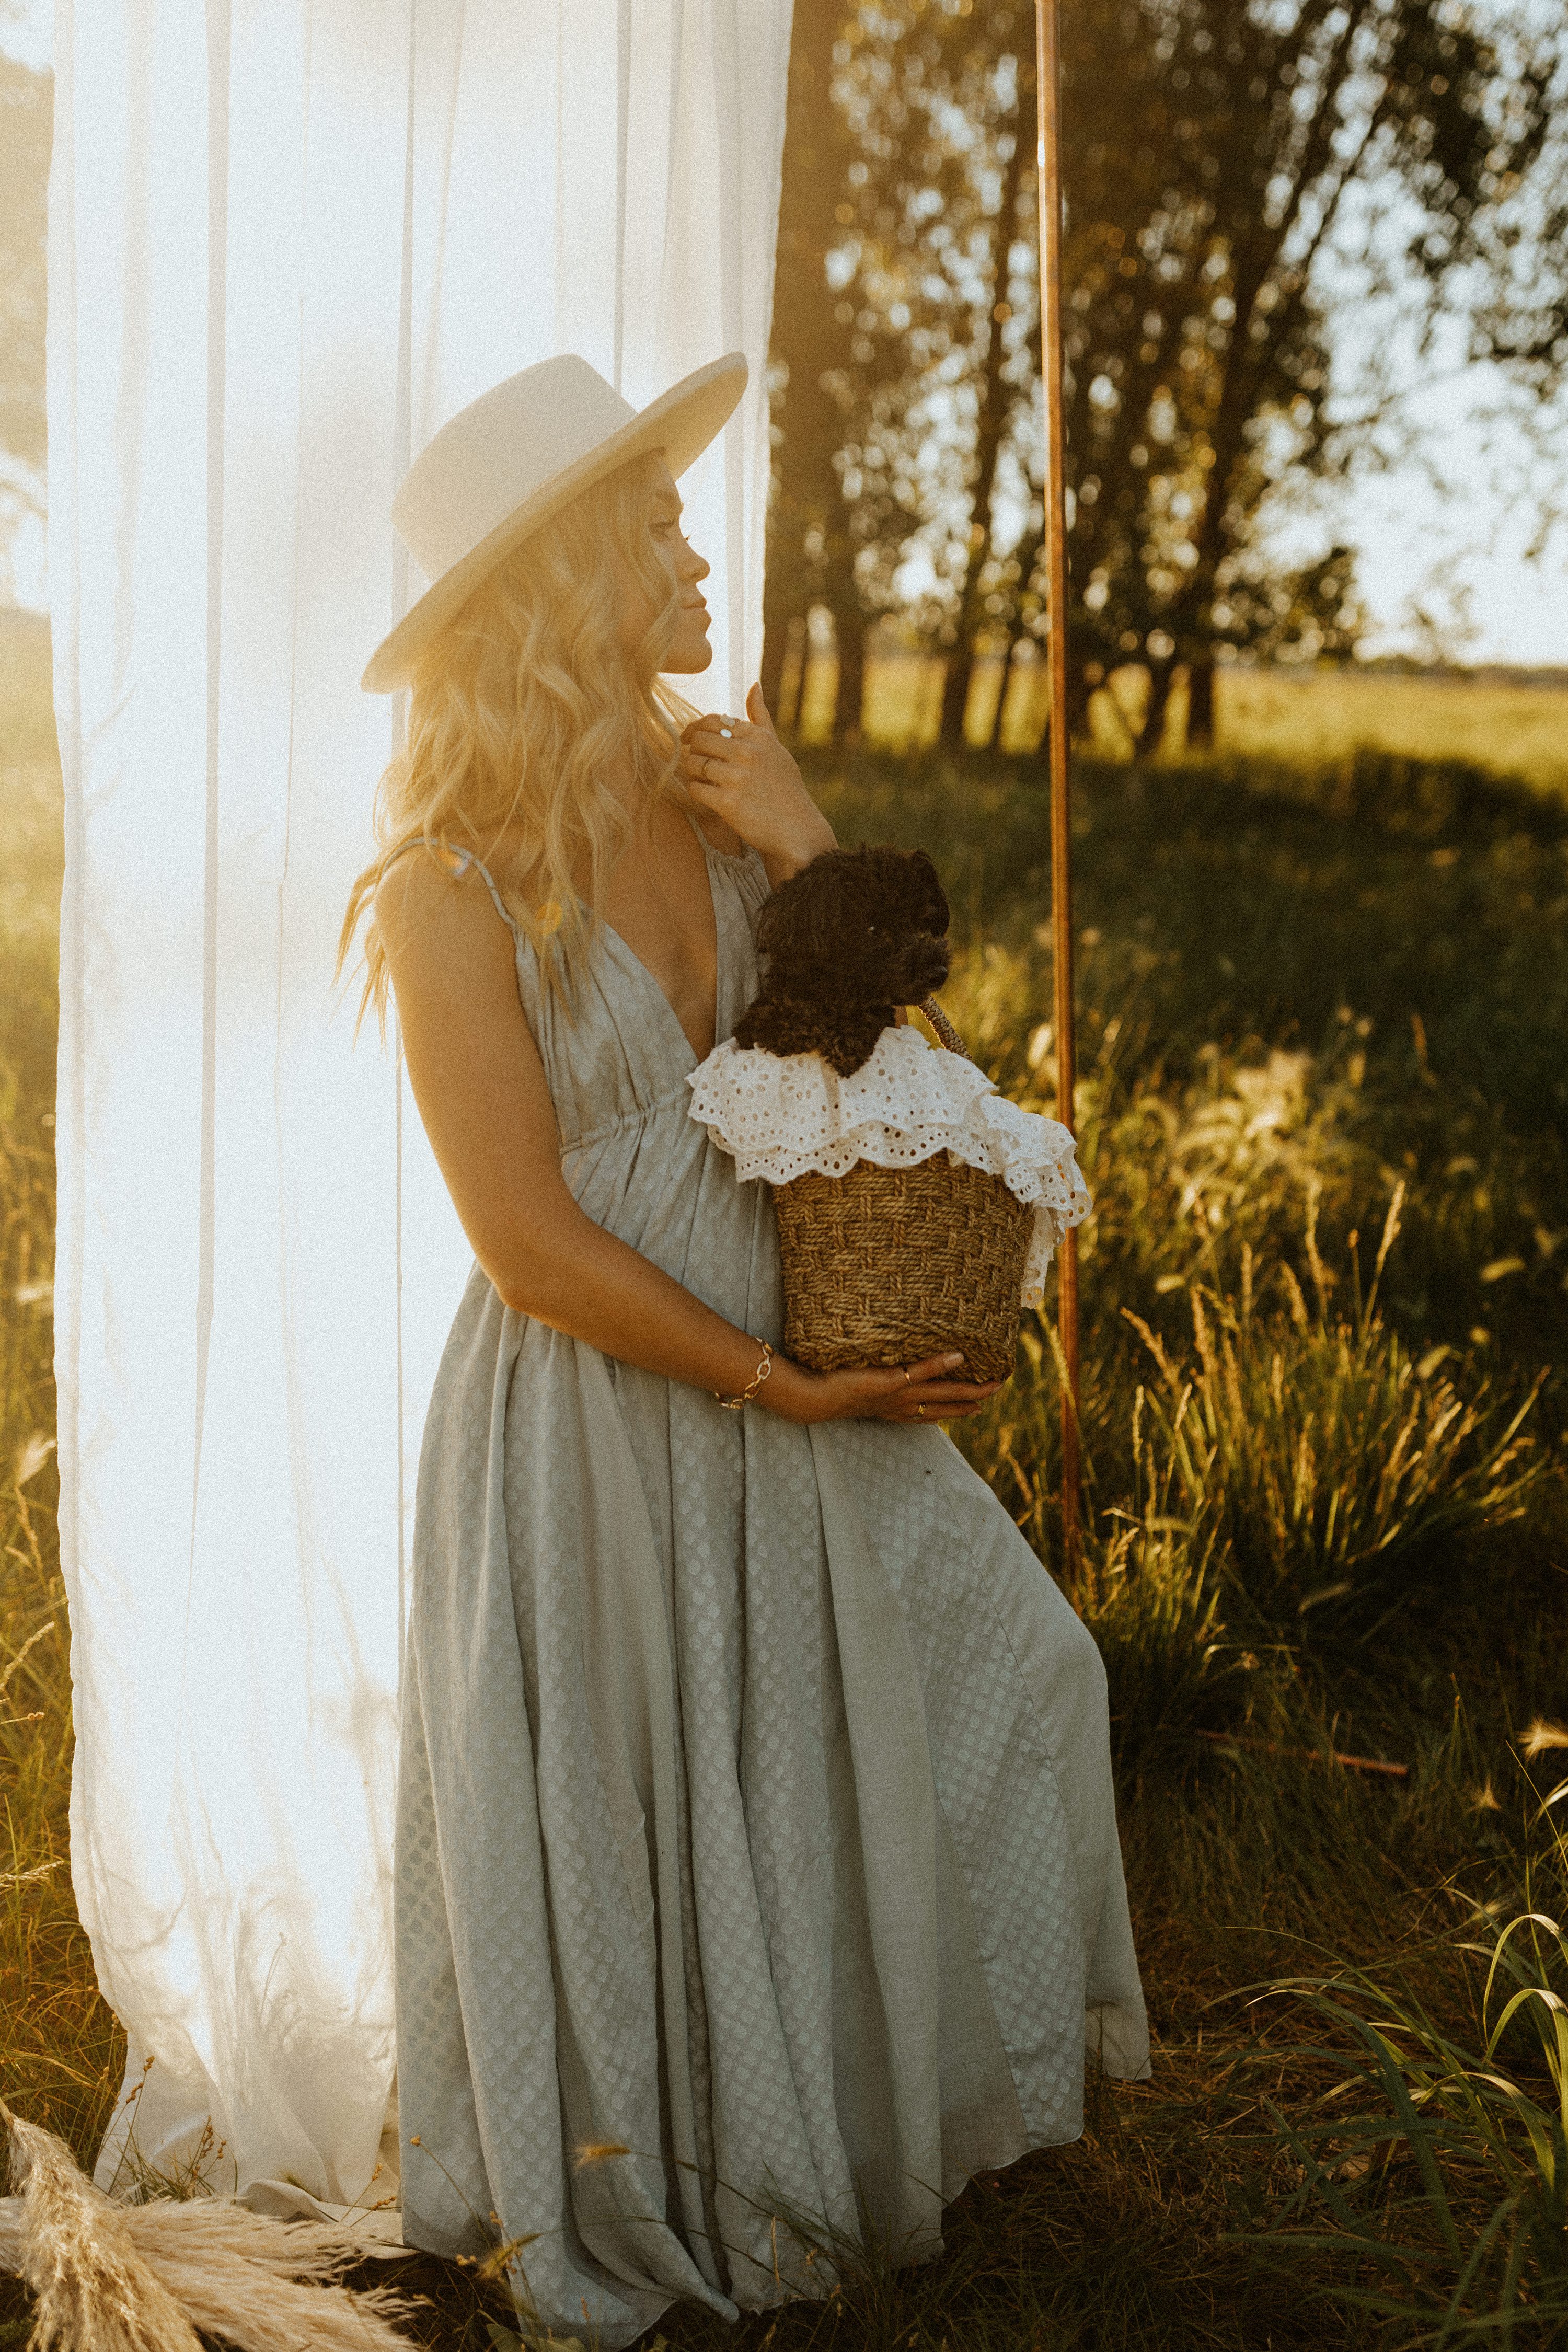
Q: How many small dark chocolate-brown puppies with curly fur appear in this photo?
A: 1